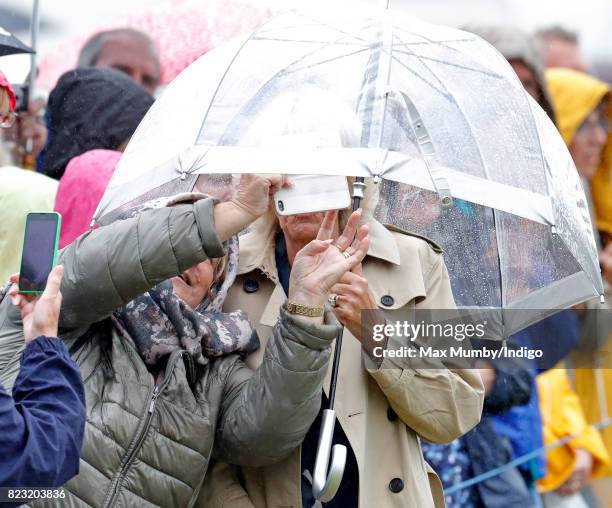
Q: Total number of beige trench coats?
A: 1